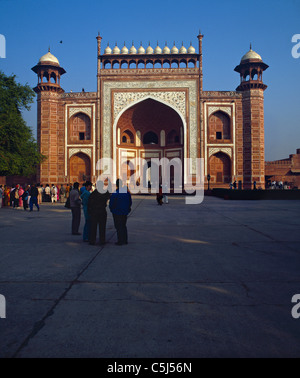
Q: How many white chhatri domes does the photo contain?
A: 13